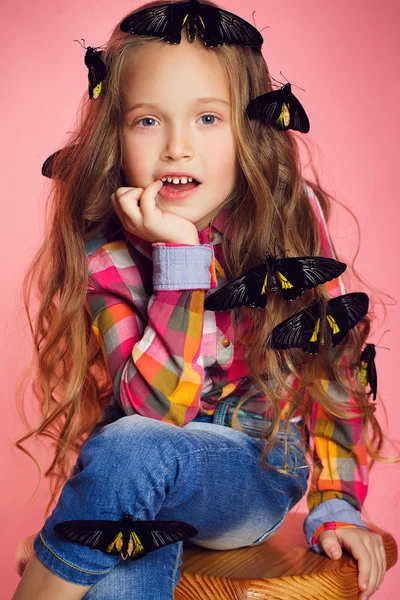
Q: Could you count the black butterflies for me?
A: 8